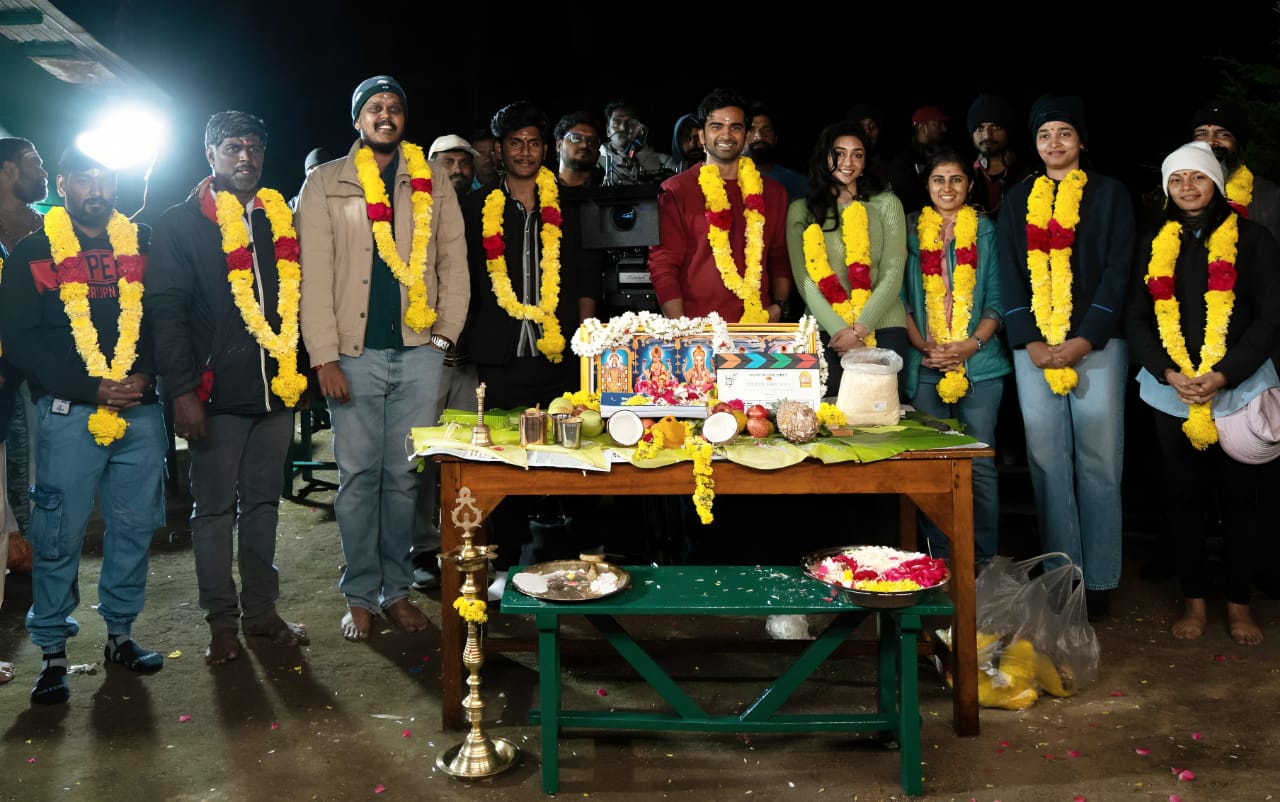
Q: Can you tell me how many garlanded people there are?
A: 10